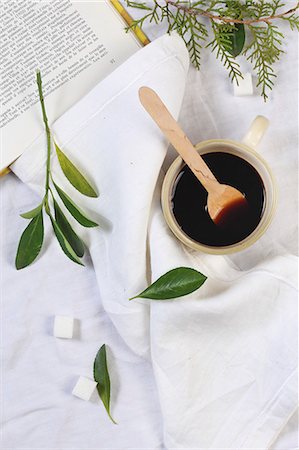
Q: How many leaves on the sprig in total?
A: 6